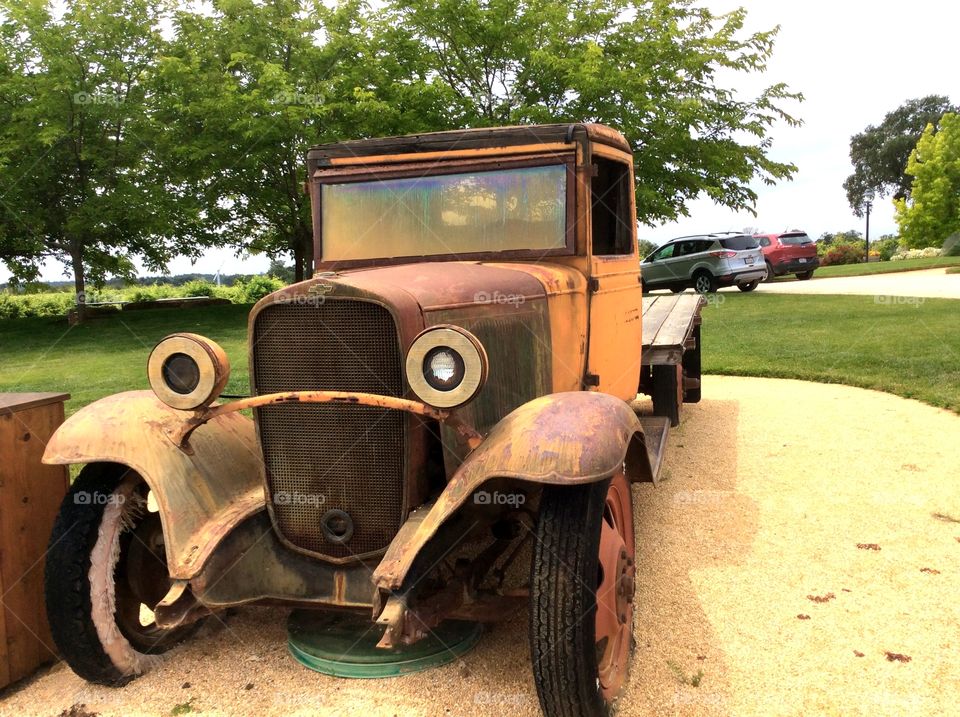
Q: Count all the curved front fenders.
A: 2